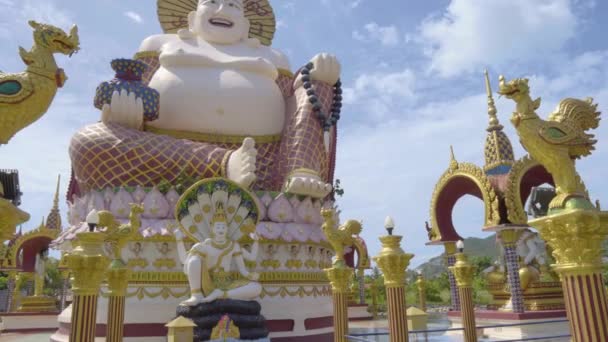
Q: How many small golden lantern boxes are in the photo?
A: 2